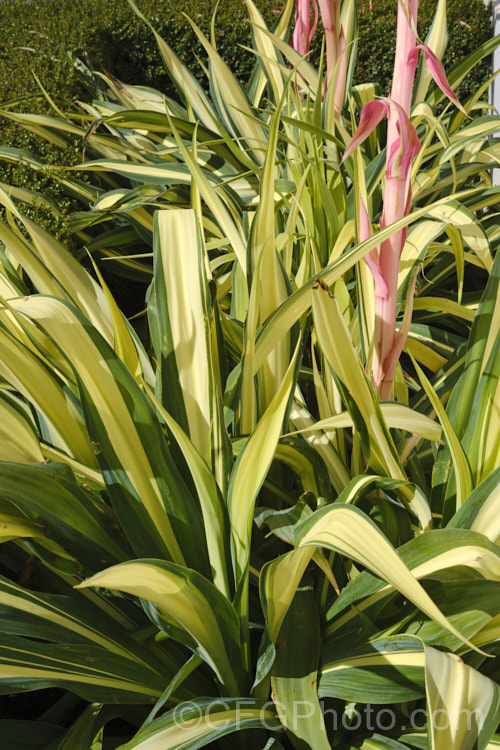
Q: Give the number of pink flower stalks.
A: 3